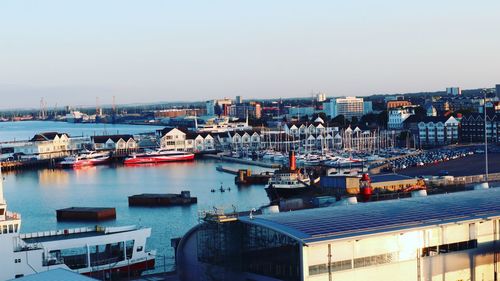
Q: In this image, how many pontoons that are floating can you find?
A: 2